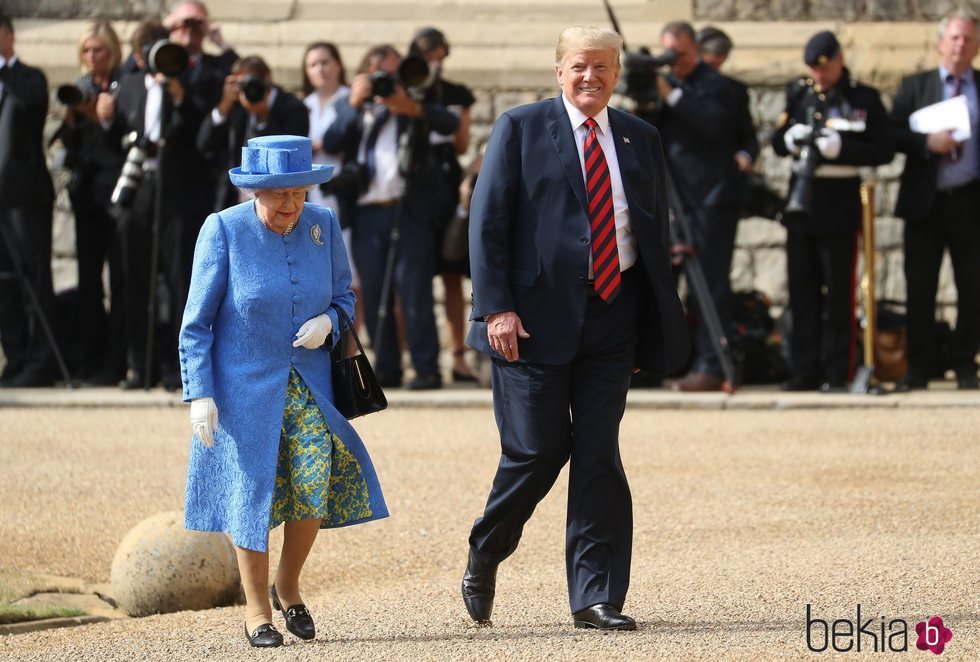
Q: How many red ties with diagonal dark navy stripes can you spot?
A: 1